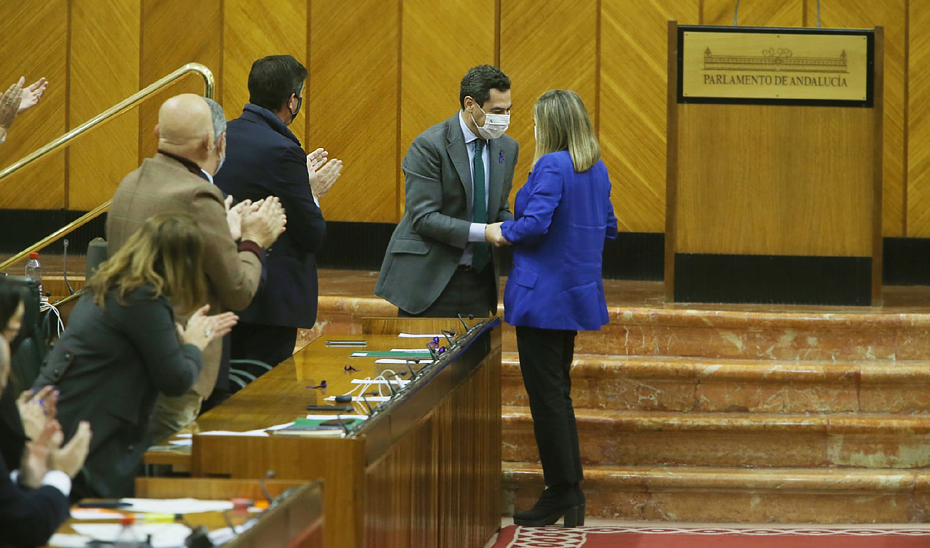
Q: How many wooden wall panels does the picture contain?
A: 11